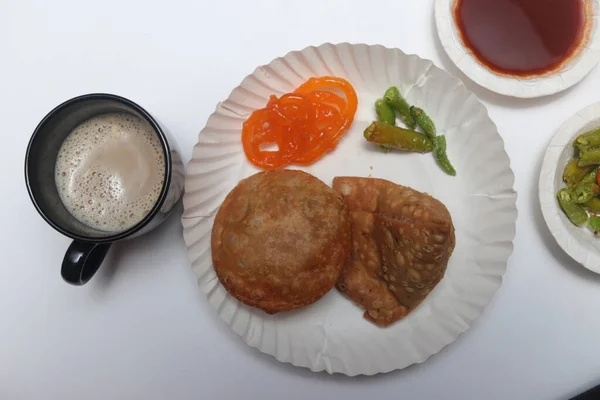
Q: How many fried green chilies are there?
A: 5